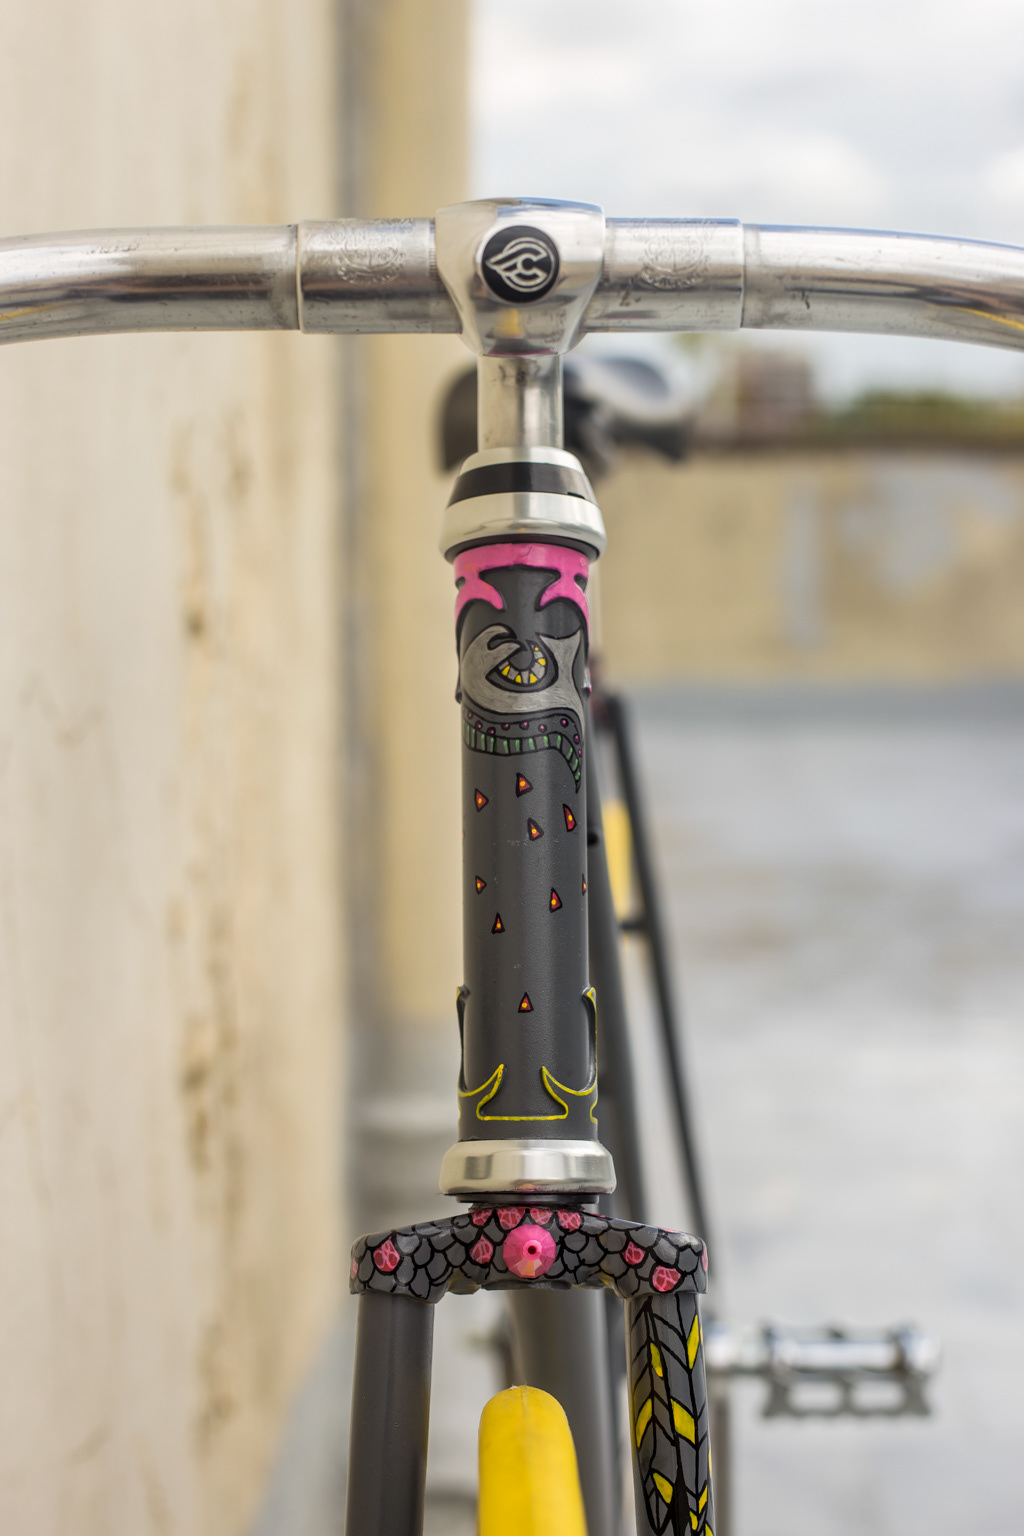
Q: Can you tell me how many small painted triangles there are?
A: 9